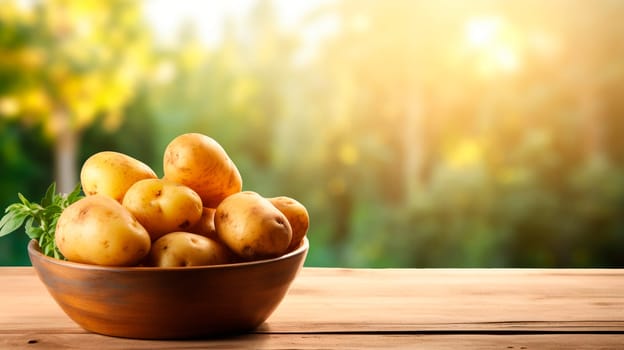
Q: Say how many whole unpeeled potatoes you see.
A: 8